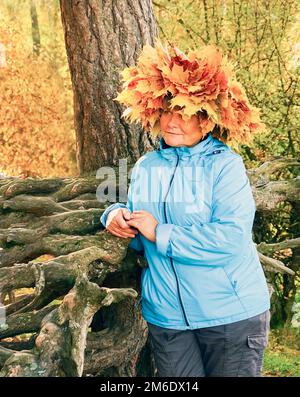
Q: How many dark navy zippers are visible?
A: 1